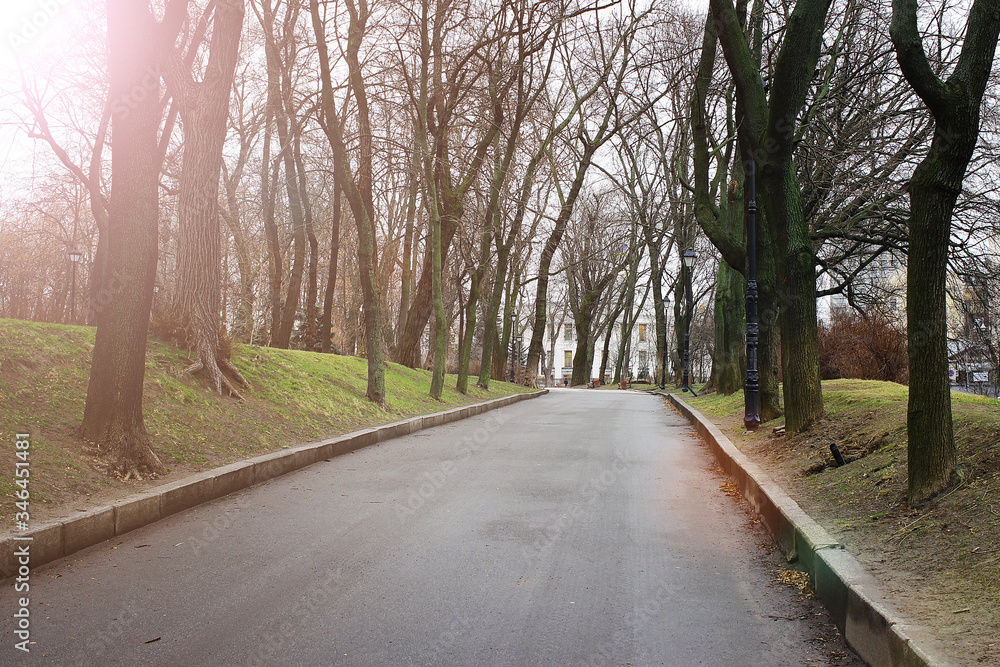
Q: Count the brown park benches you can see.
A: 2